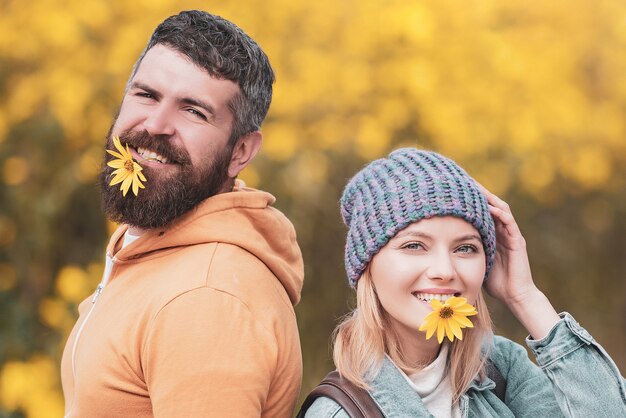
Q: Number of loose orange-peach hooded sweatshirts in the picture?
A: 1